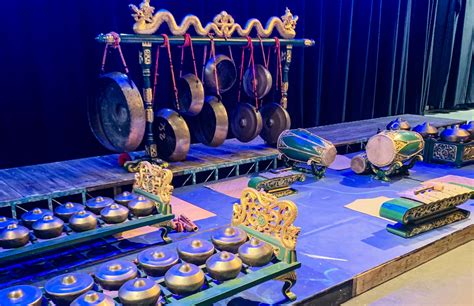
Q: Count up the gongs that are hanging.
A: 8